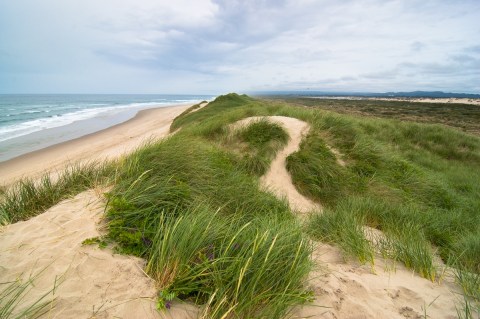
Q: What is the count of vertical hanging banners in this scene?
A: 0